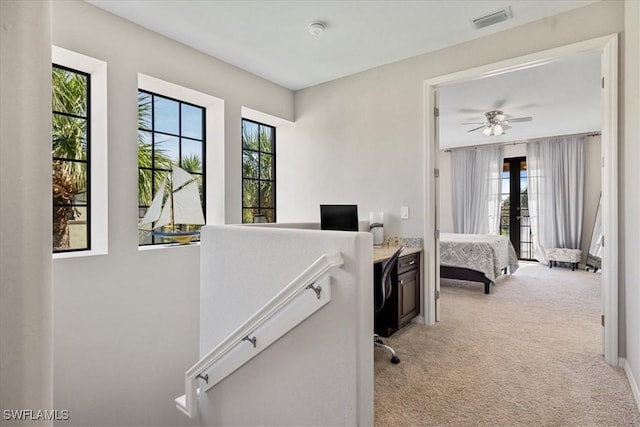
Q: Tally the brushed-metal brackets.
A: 3